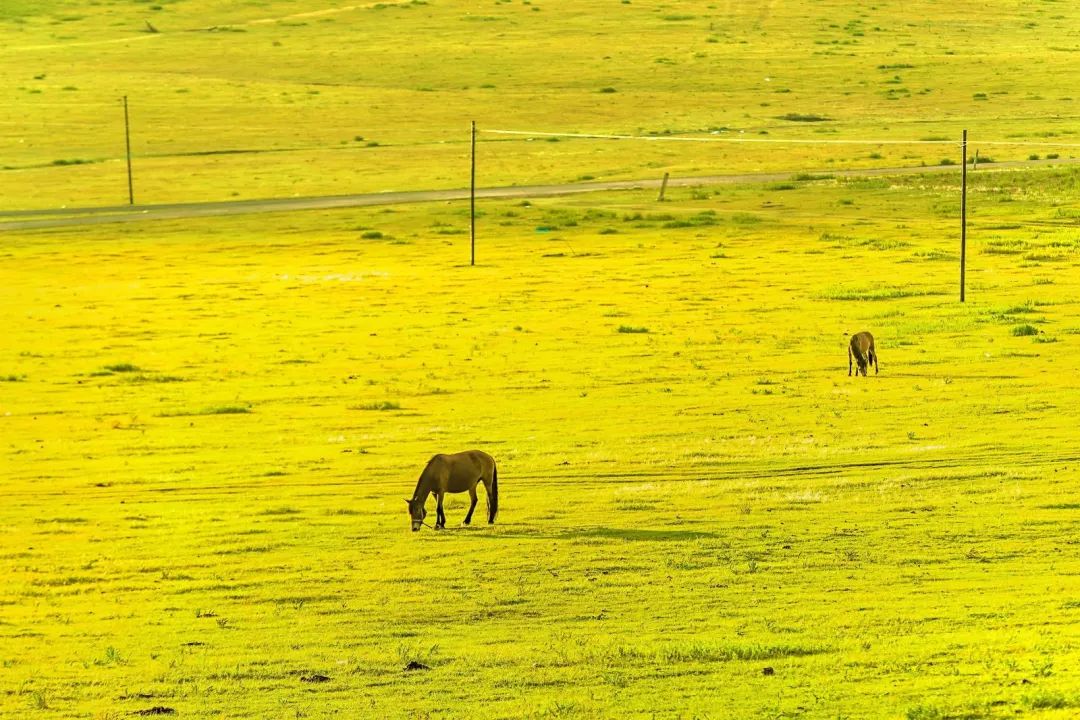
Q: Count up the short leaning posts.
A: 1